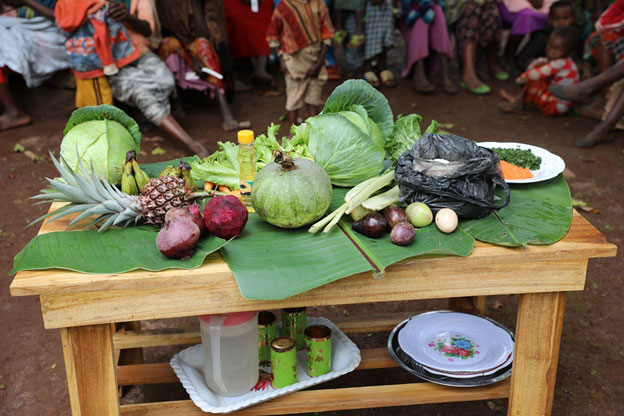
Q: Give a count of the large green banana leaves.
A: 3